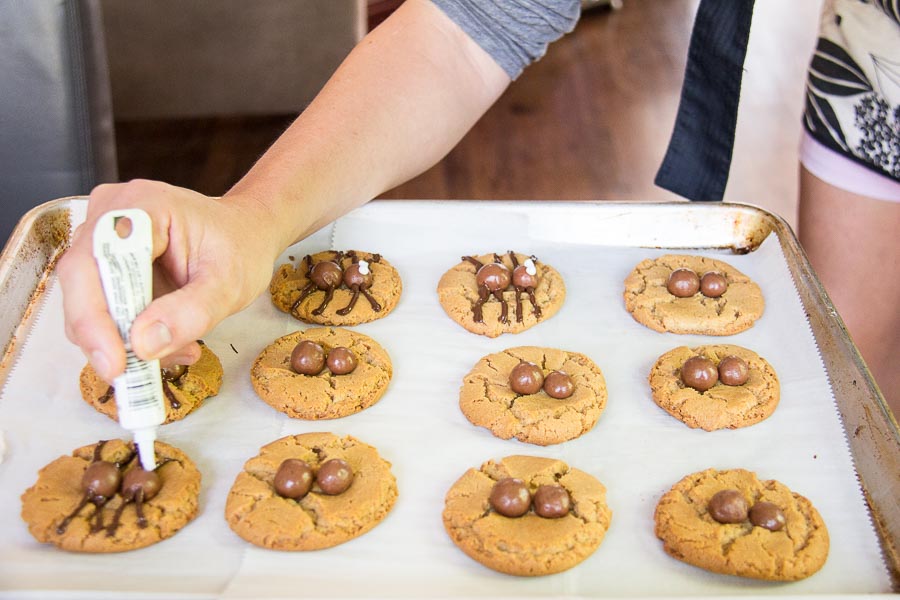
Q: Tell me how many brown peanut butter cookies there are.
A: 11